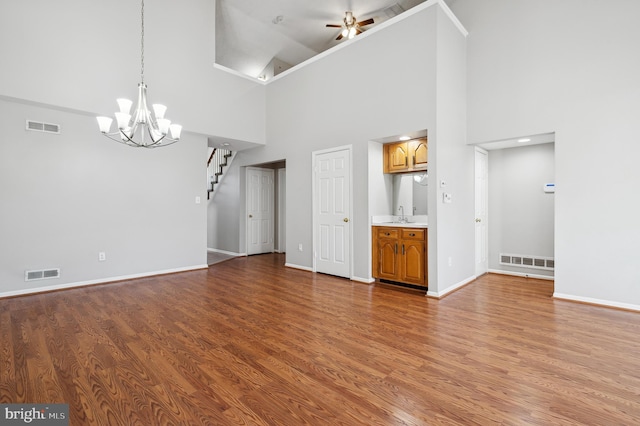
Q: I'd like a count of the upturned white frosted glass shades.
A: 9